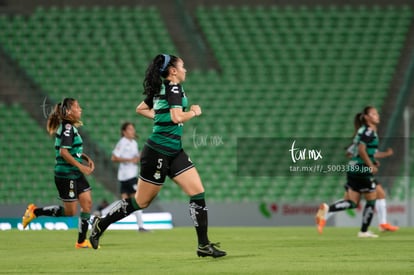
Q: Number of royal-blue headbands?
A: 1